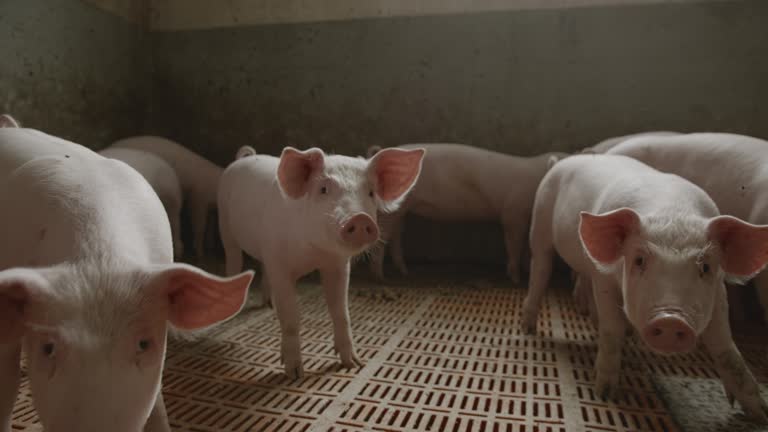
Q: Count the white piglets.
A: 8